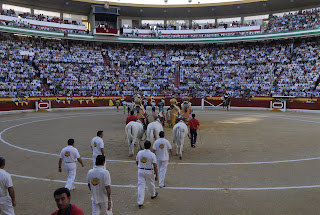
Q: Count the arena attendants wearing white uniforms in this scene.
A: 6